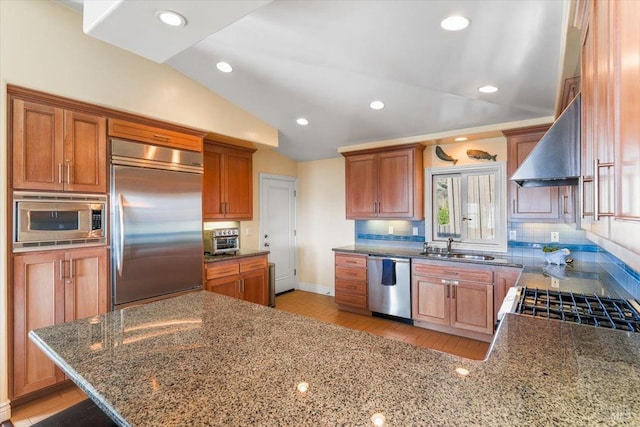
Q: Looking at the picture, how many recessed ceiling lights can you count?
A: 7